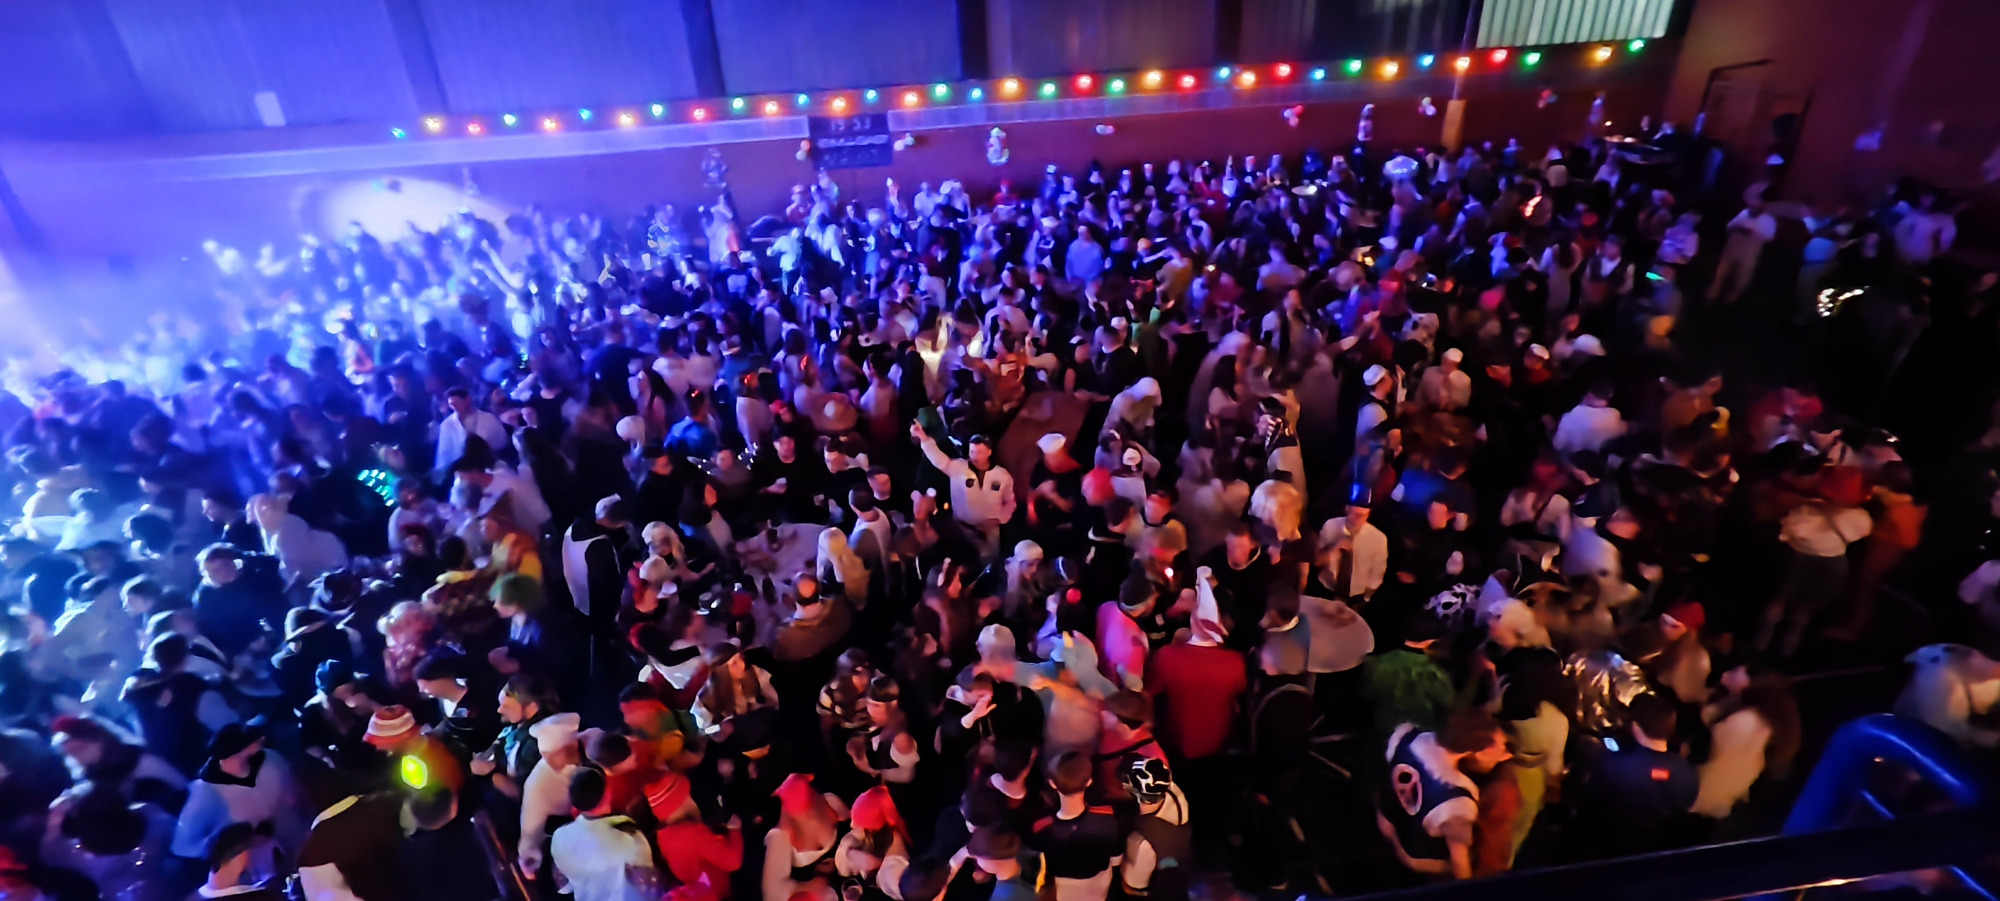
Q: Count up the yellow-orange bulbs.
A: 12